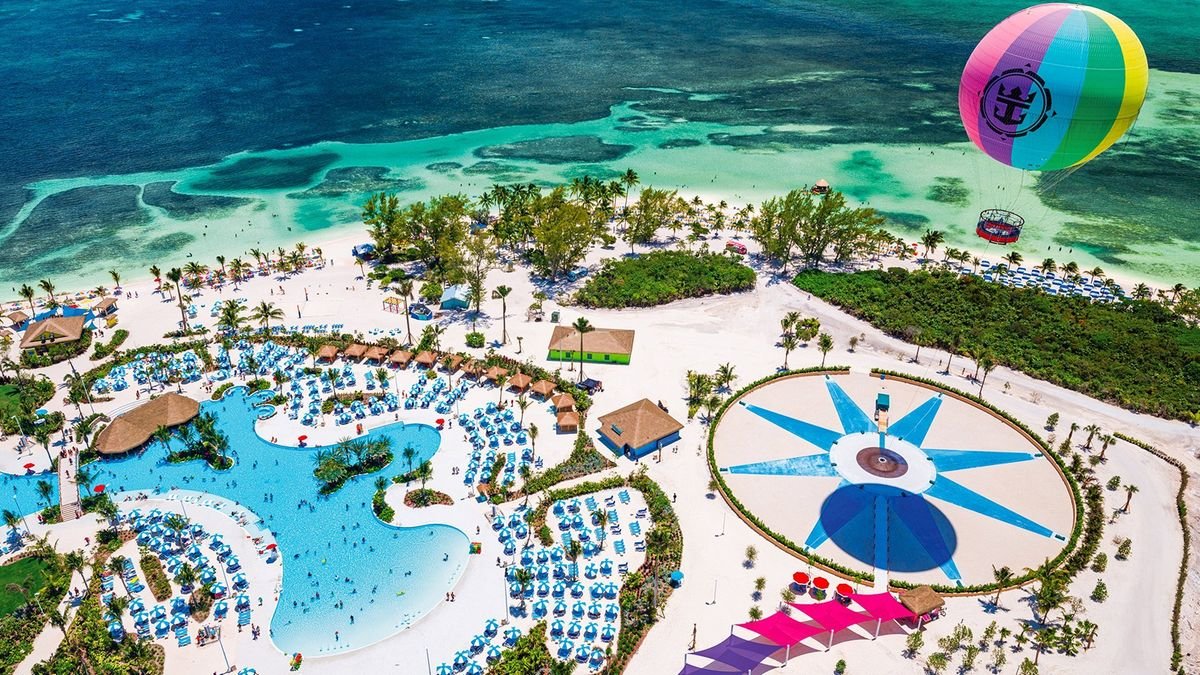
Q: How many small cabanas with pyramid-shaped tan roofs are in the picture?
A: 12